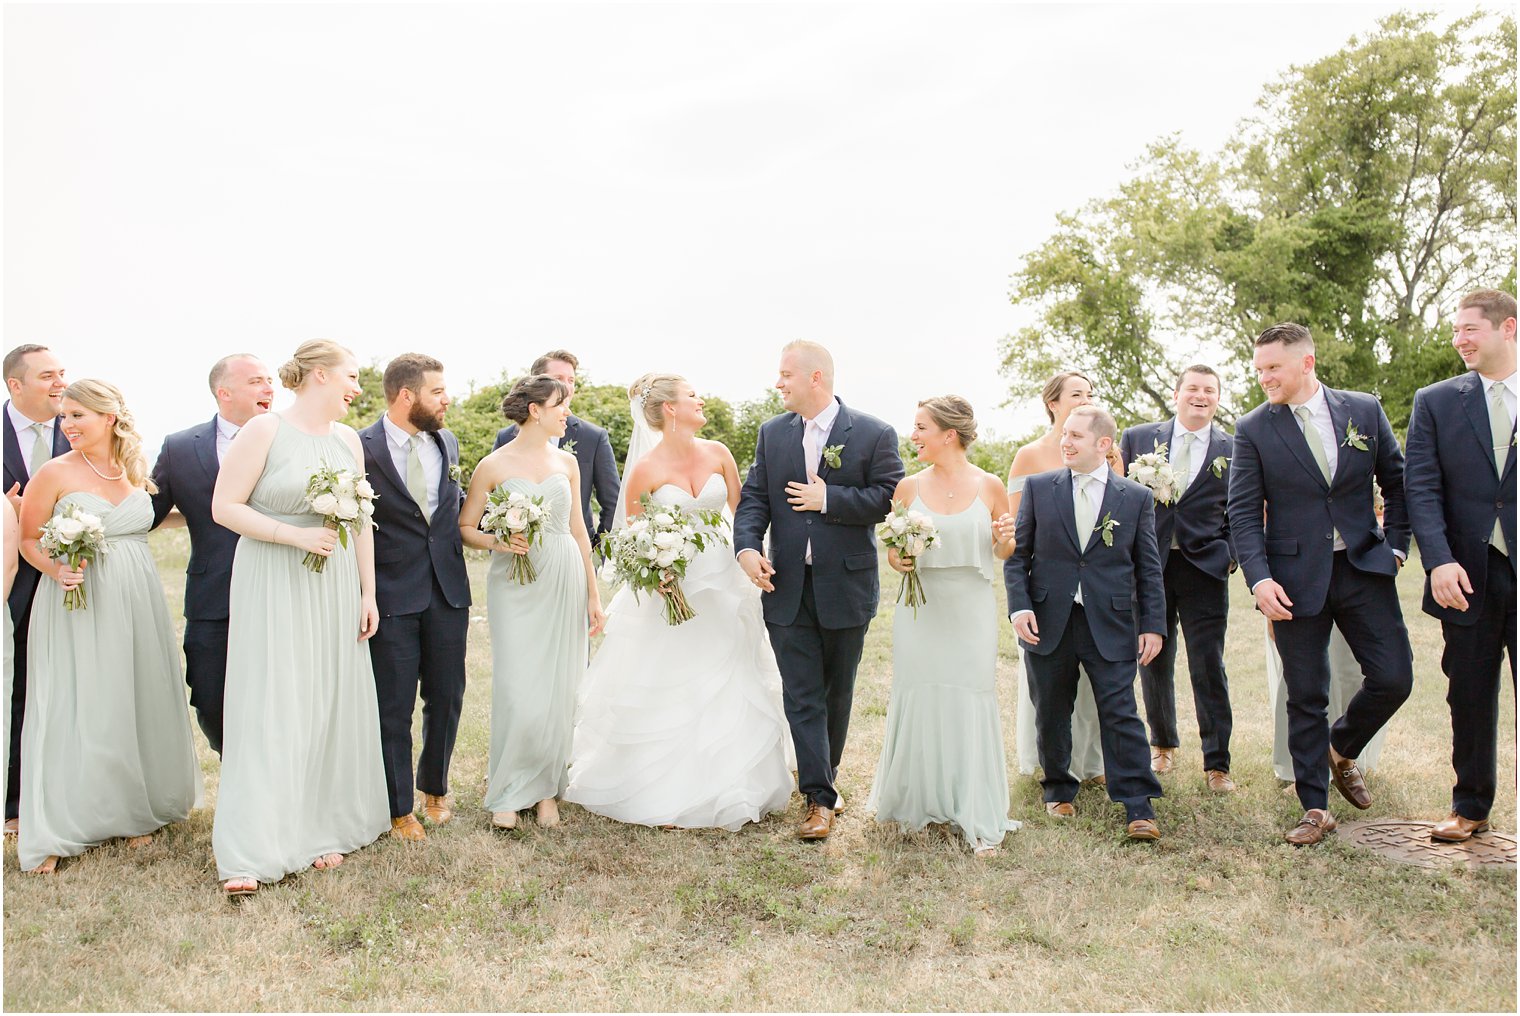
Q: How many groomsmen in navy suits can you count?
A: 8